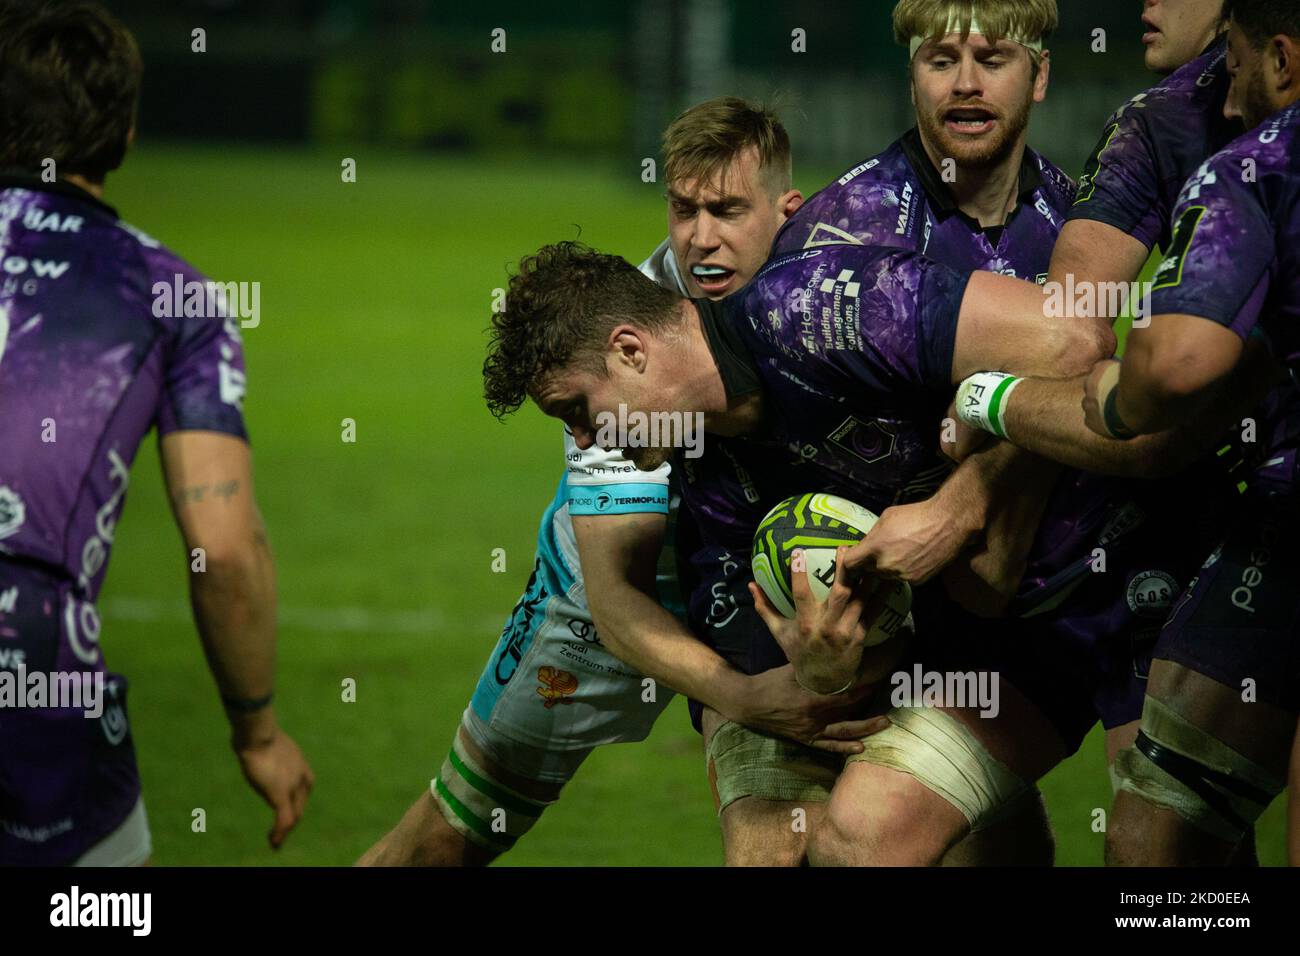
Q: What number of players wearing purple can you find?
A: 5